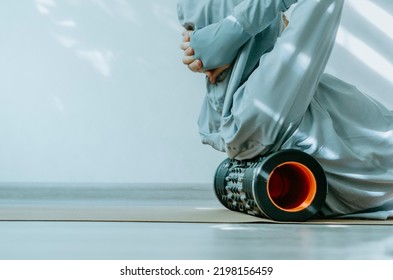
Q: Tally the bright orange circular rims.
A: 1